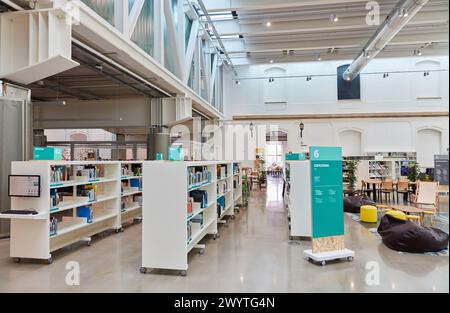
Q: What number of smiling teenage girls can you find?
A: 0